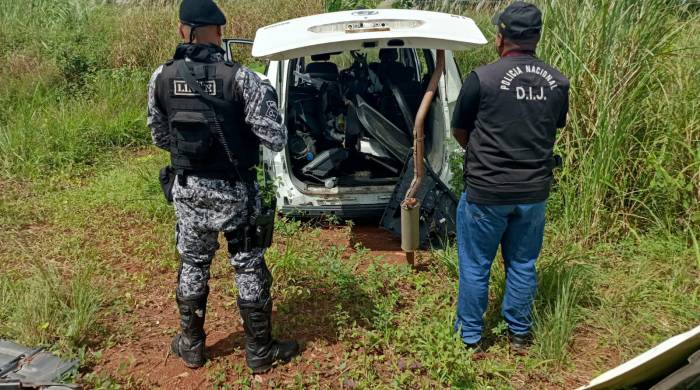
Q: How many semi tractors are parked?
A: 0